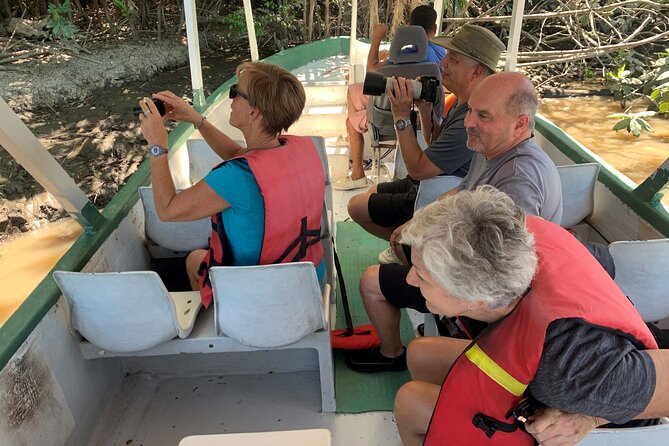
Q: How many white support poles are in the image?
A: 6